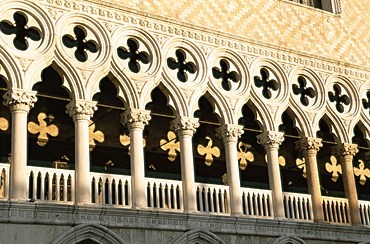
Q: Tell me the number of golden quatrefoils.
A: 11